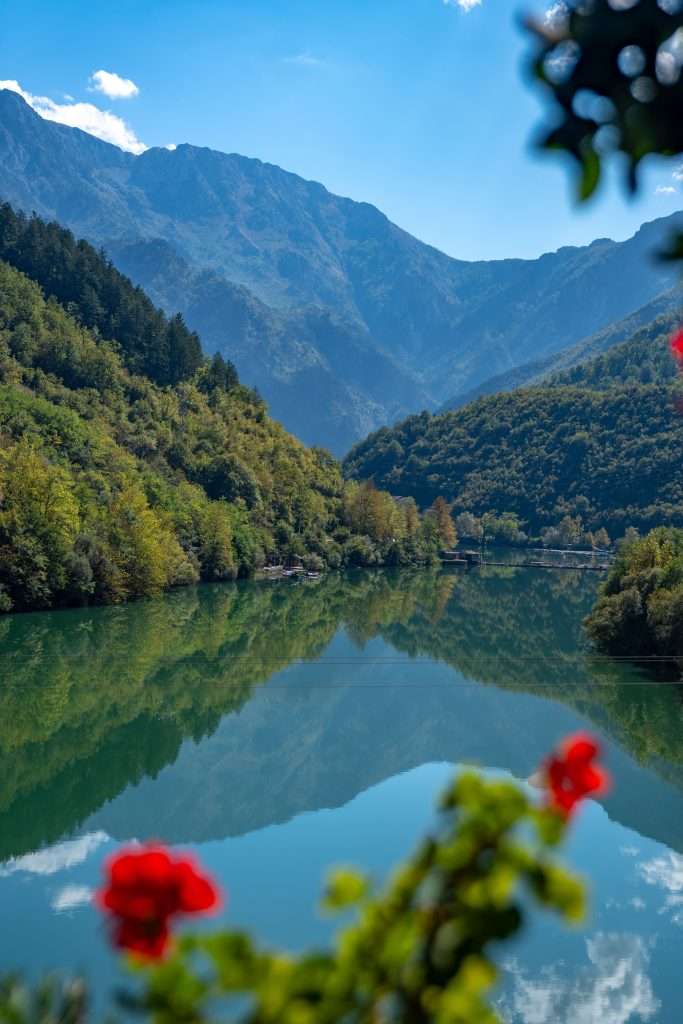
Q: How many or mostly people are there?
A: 0